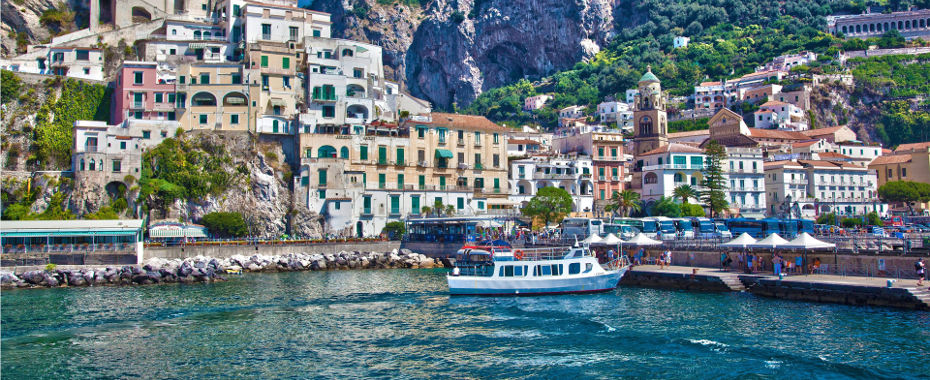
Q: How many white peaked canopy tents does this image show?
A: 6